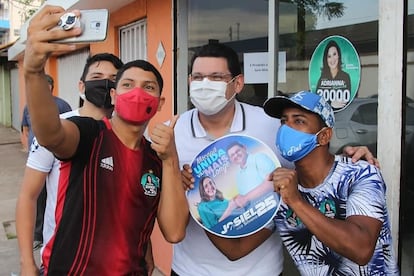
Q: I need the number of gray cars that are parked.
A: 1